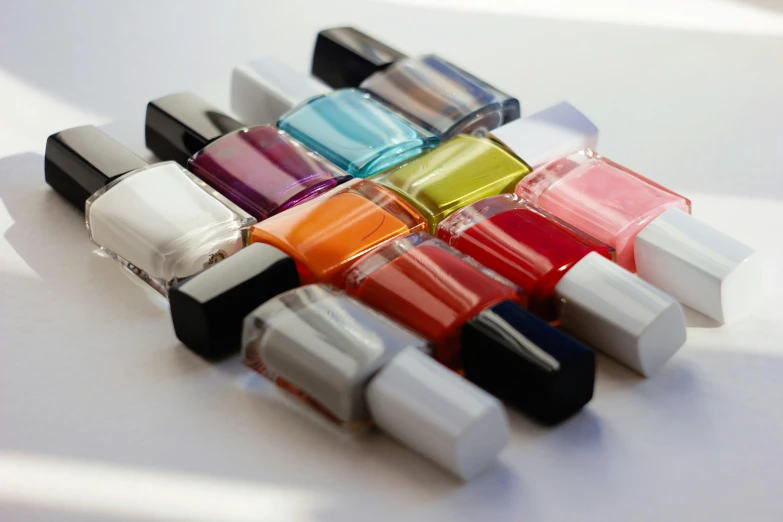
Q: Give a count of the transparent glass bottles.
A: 10